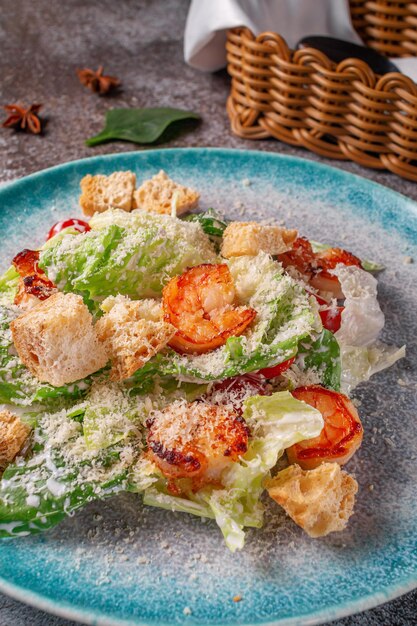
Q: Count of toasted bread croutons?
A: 7